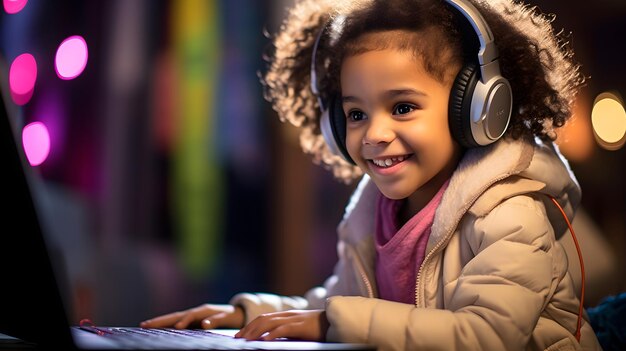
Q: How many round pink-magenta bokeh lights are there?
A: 4